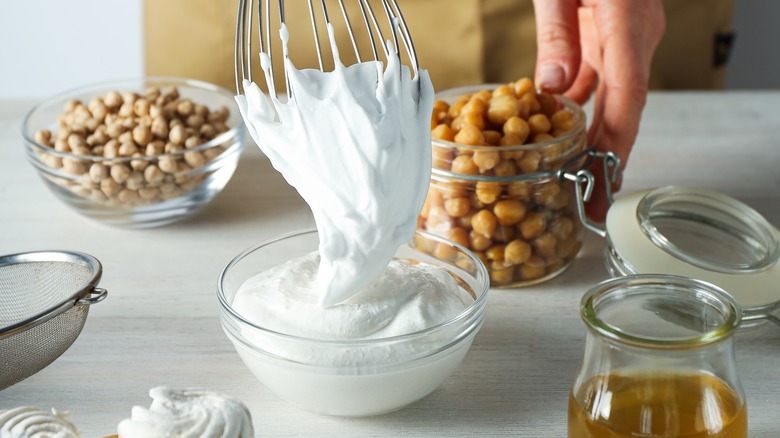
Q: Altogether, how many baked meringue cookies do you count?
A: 2